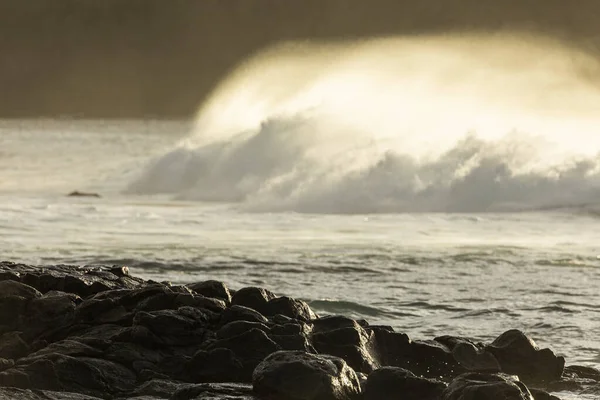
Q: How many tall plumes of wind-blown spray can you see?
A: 1